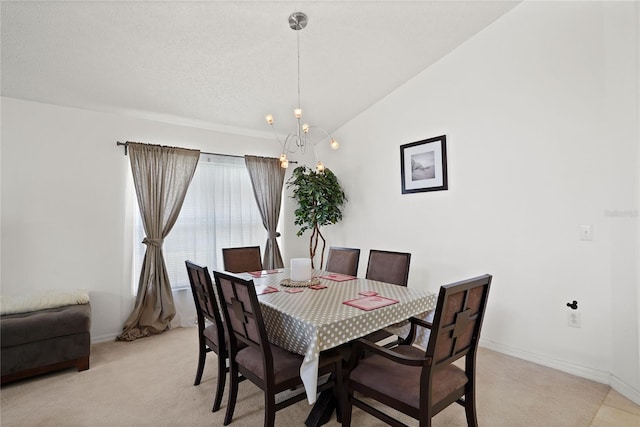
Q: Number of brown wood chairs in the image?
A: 6